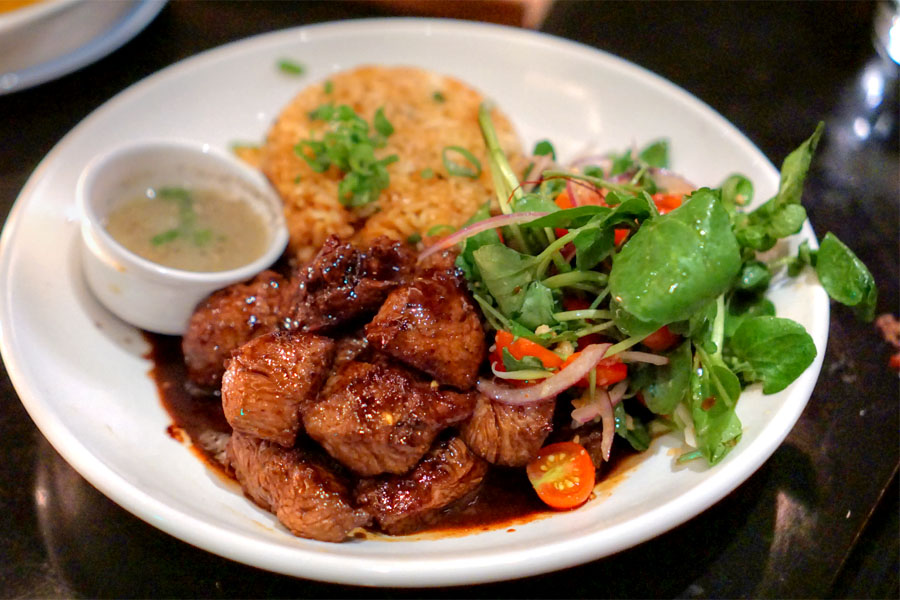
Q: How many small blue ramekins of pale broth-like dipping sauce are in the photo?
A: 0